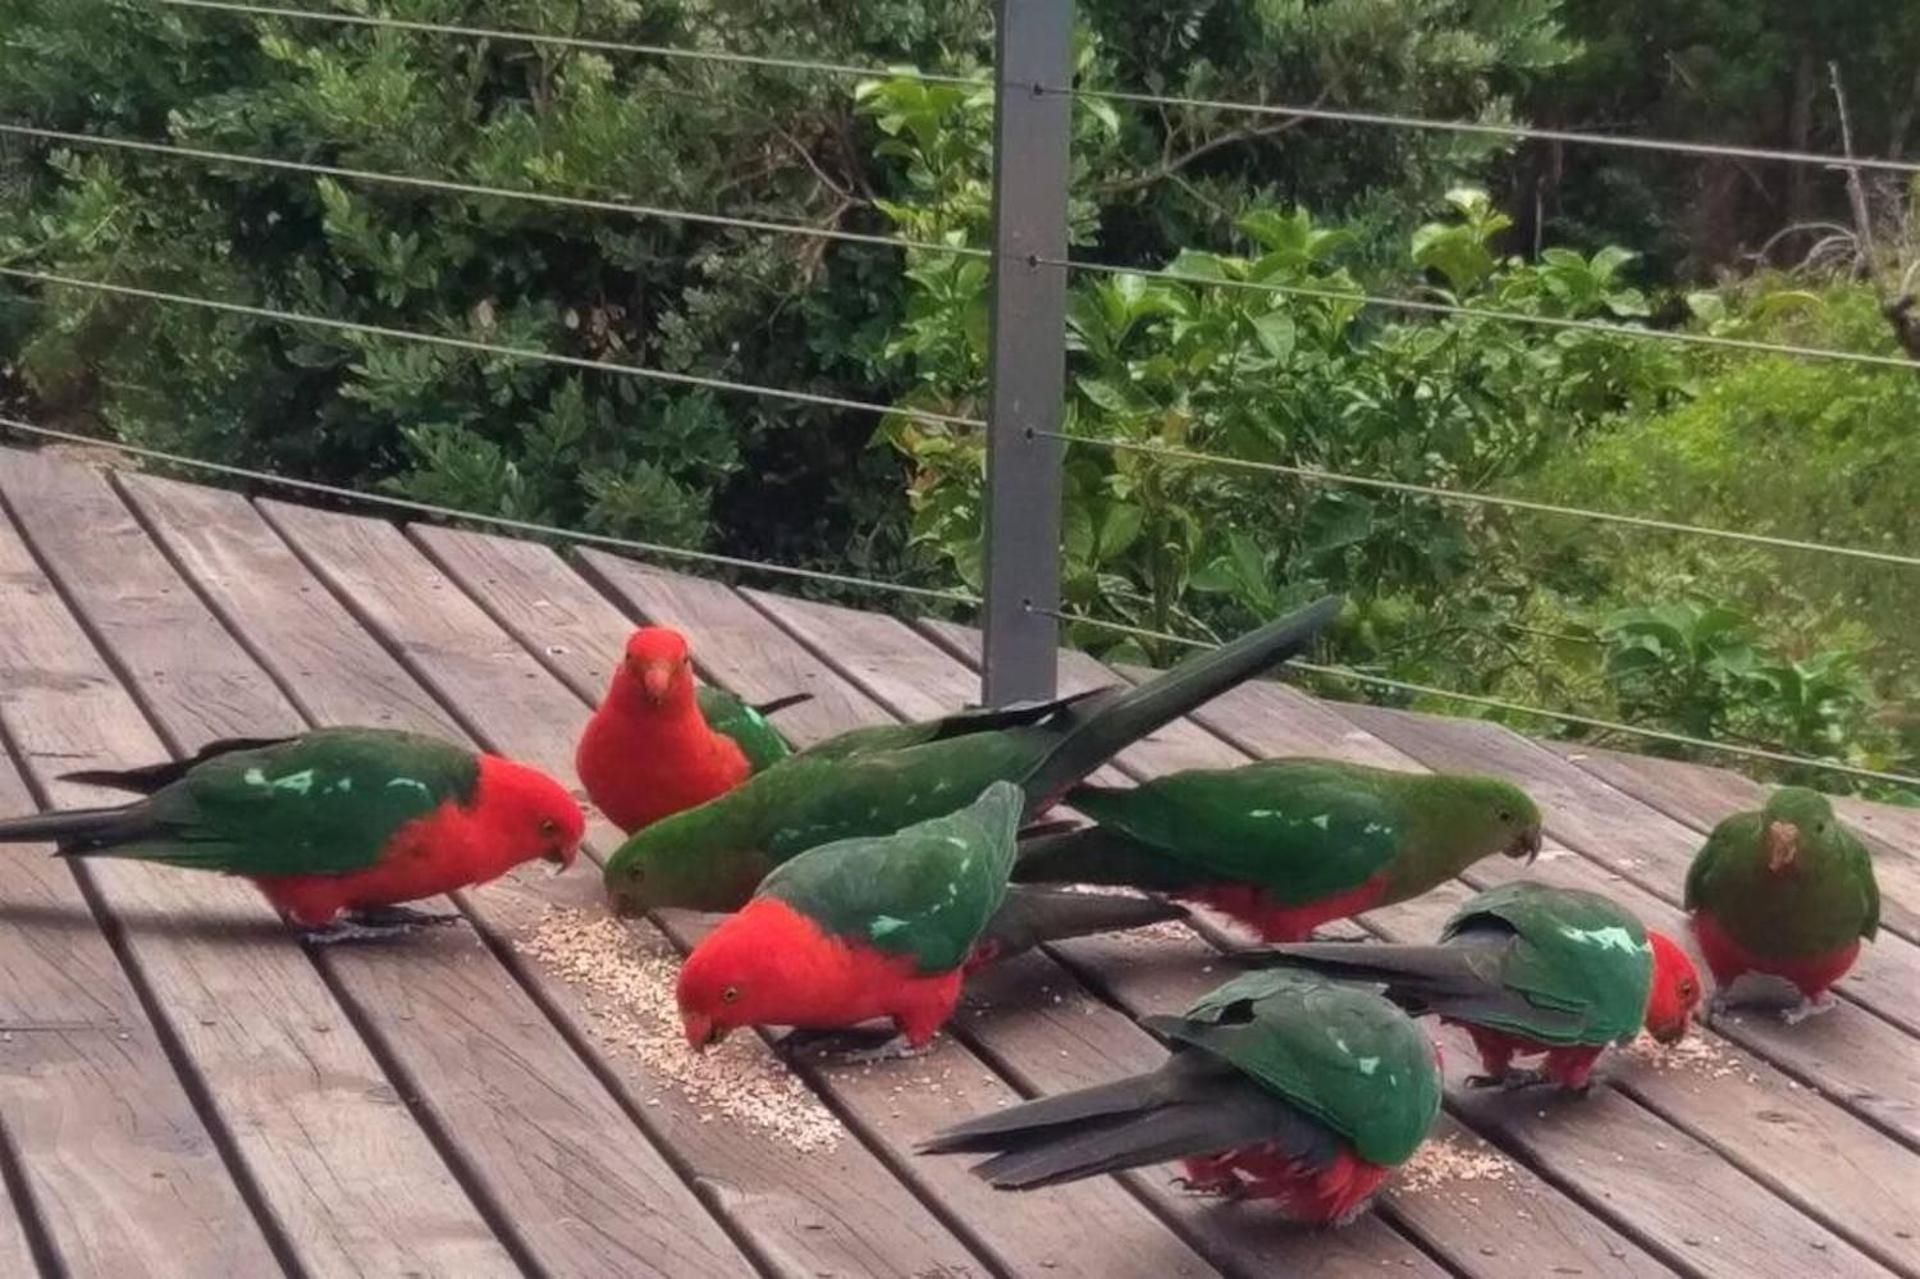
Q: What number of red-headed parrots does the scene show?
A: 4